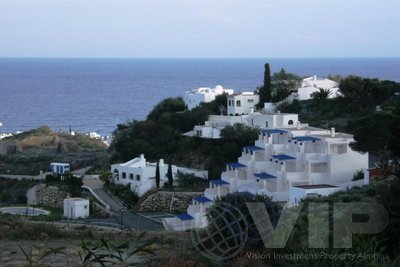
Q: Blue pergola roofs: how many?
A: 9